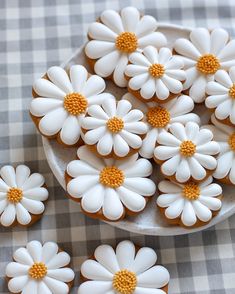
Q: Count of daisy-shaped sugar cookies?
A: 14